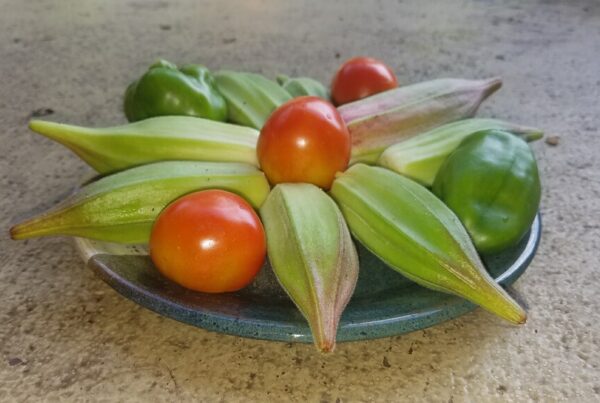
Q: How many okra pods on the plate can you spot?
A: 8